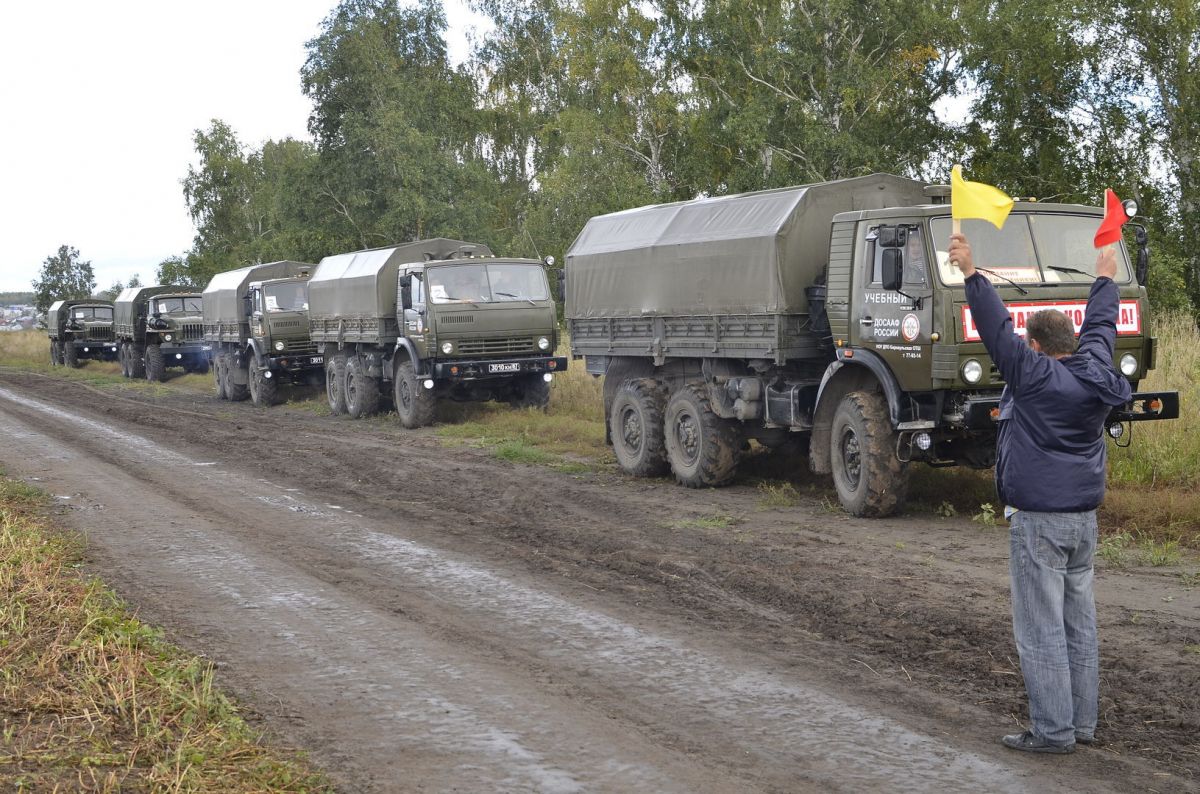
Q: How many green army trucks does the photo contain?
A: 5